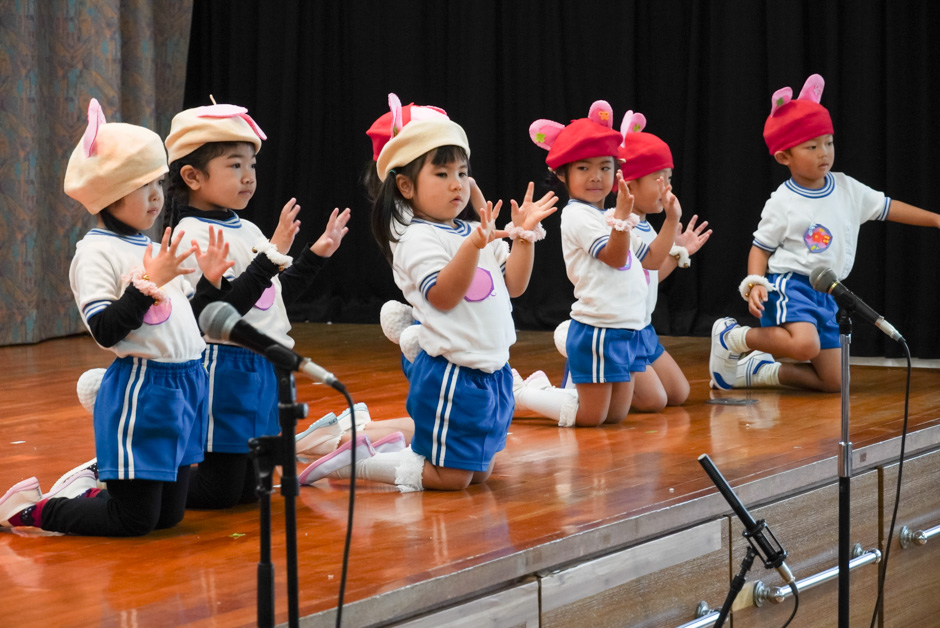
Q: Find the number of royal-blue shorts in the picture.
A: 7